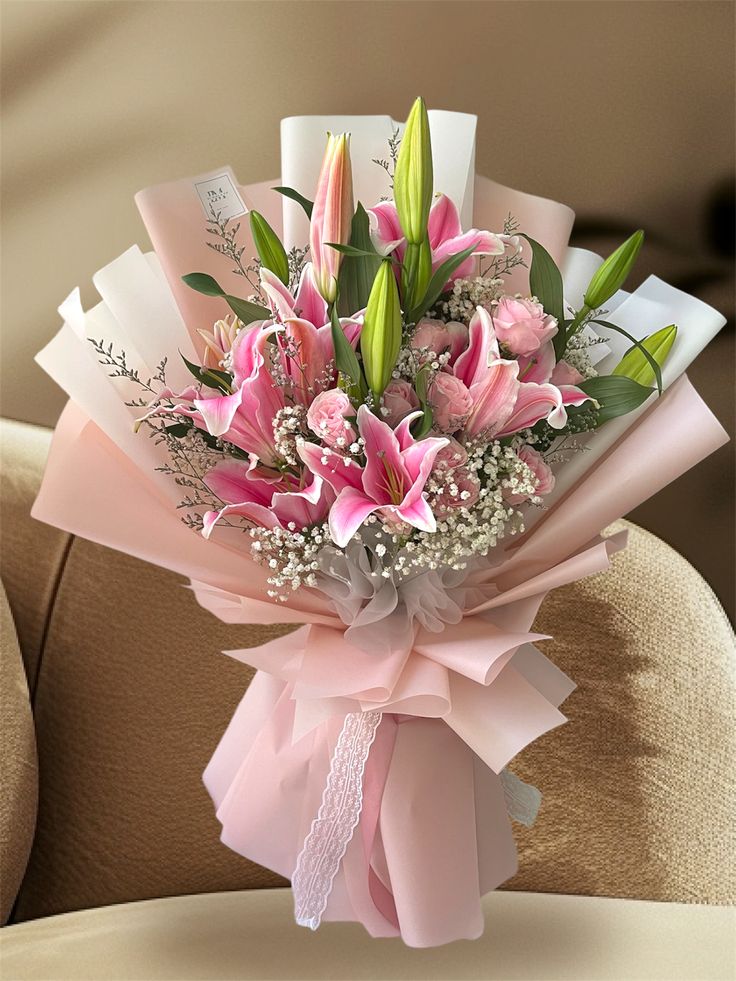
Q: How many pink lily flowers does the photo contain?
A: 6